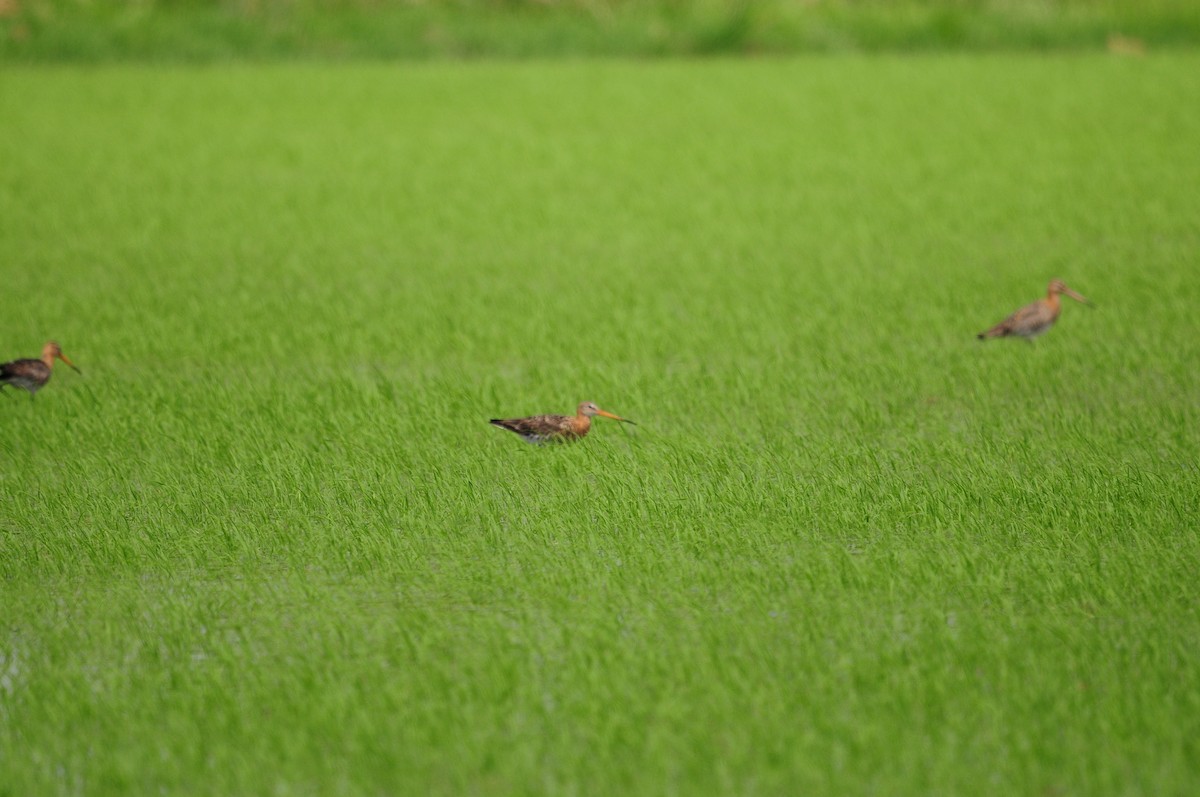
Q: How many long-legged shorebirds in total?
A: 3